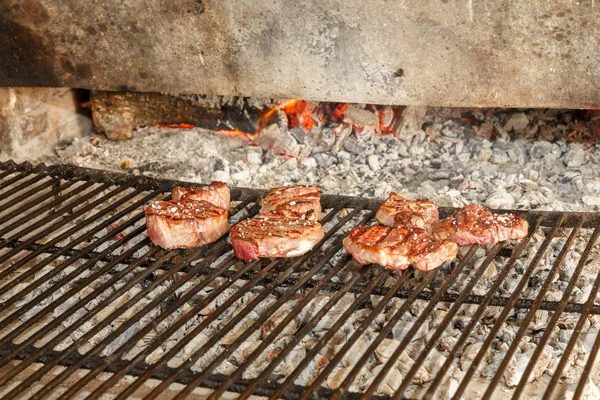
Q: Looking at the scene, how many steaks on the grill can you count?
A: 7